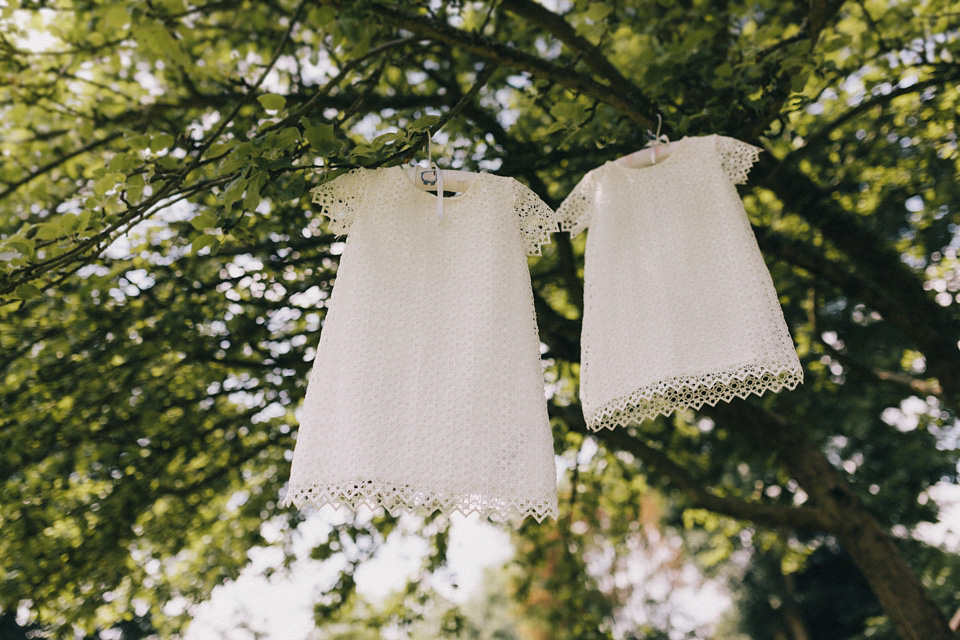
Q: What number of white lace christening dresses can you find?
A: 2